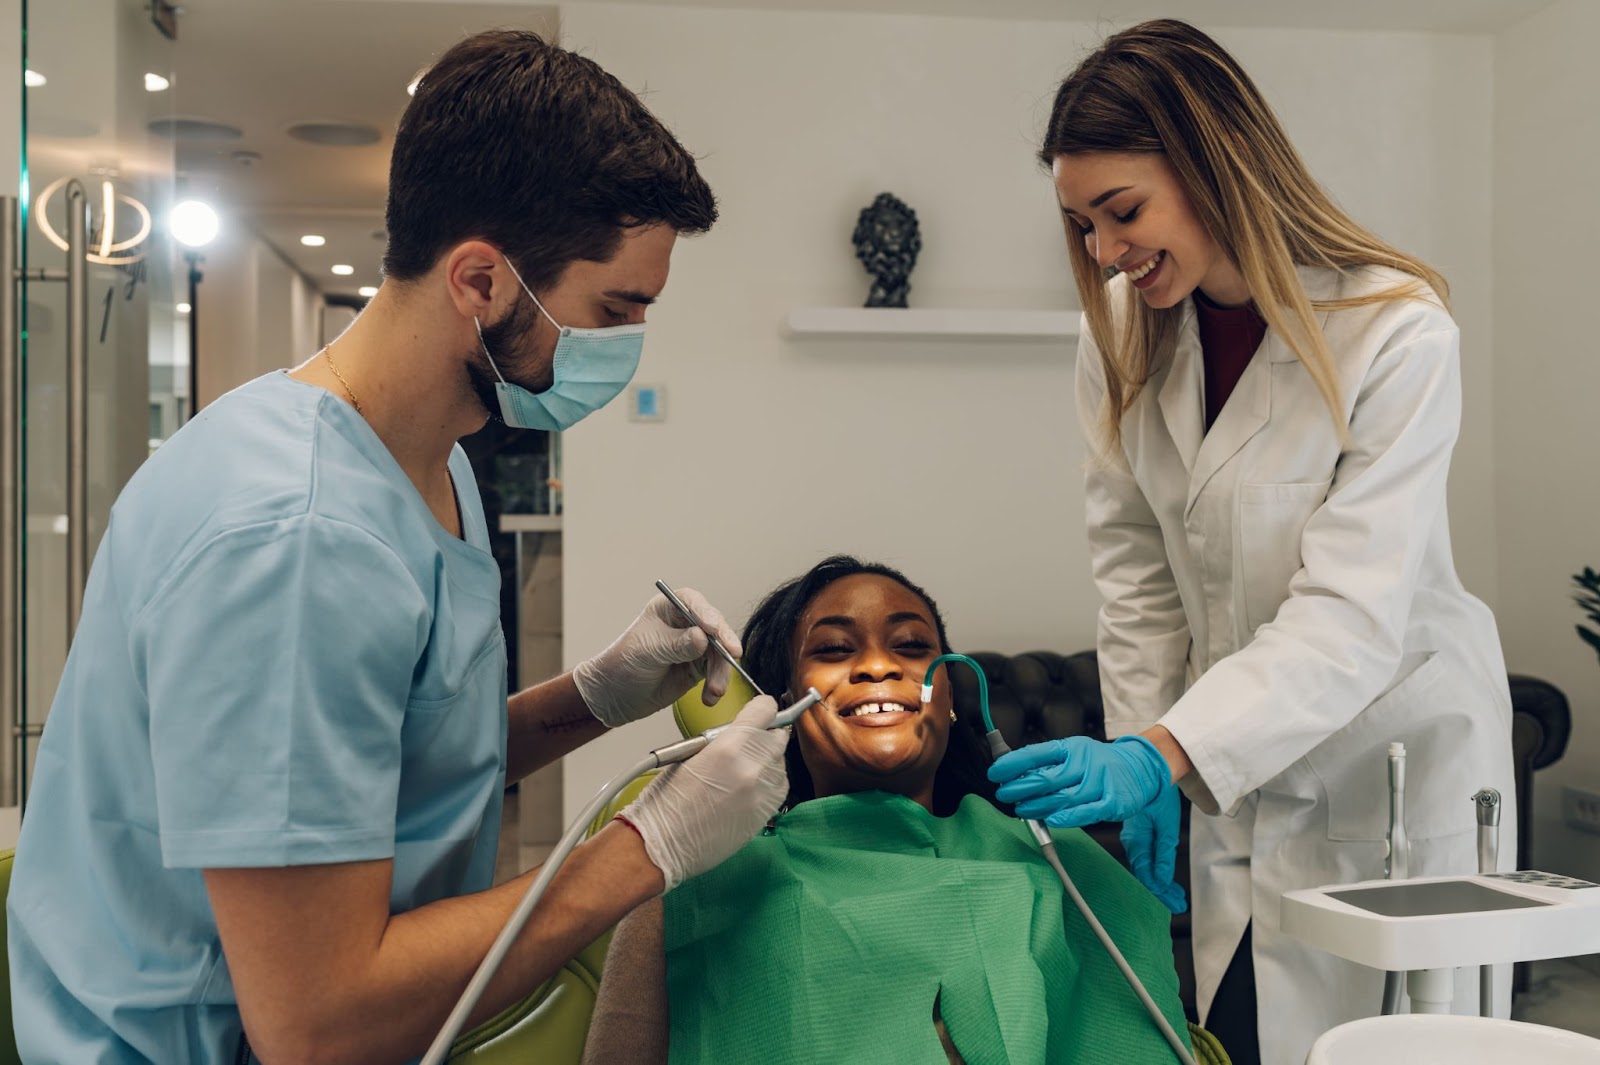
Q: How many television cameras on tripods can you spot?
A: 0